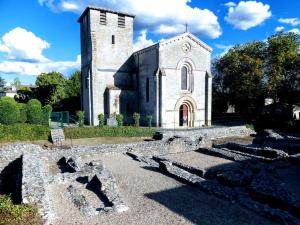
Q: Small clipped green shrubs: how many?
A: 5